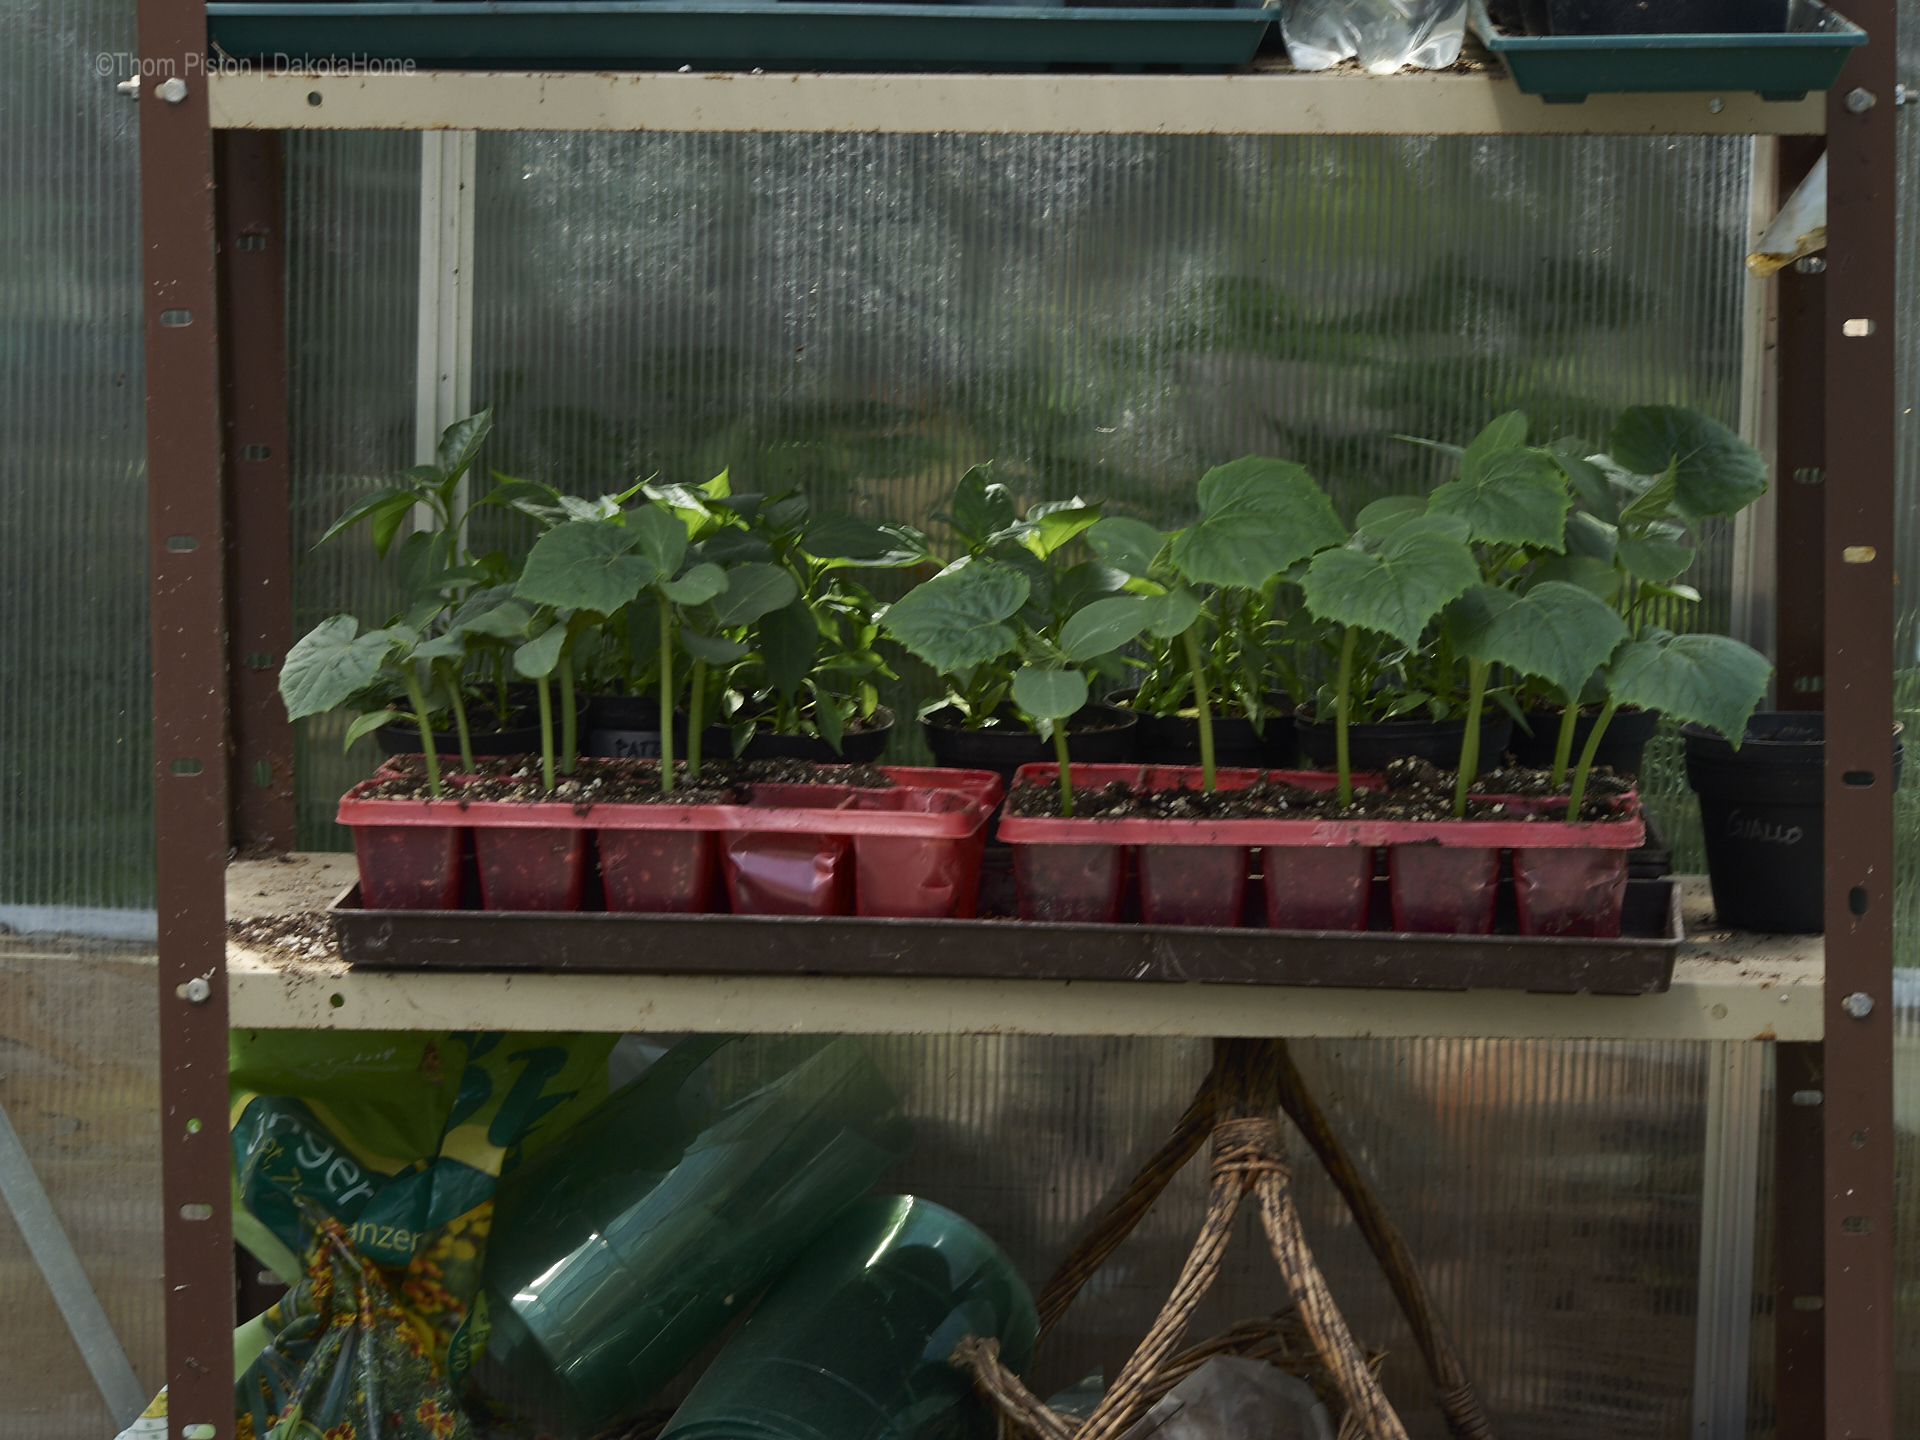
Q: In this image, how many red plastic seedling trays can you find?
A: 2